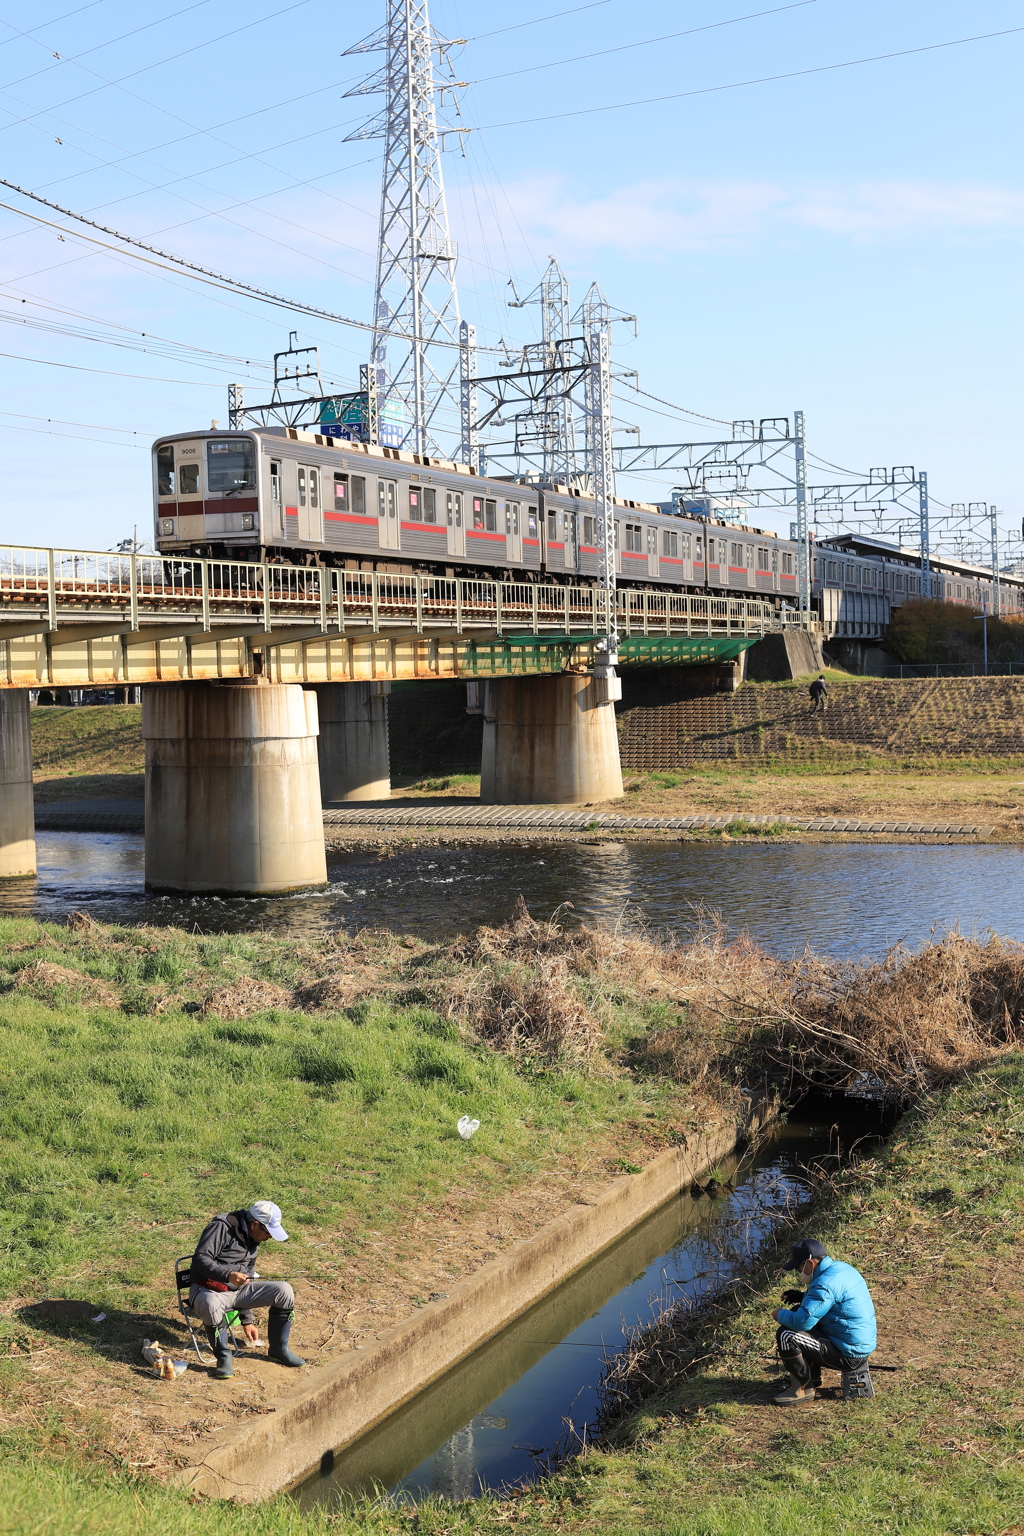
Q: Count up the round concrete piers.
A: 4